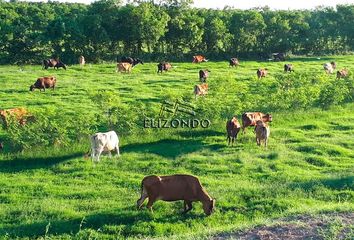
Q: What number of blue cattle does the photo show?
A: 0